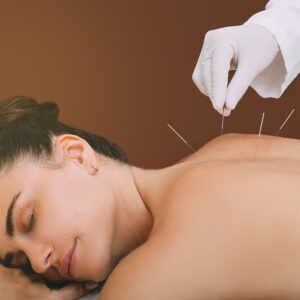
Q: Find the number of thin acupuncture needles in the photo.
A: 4